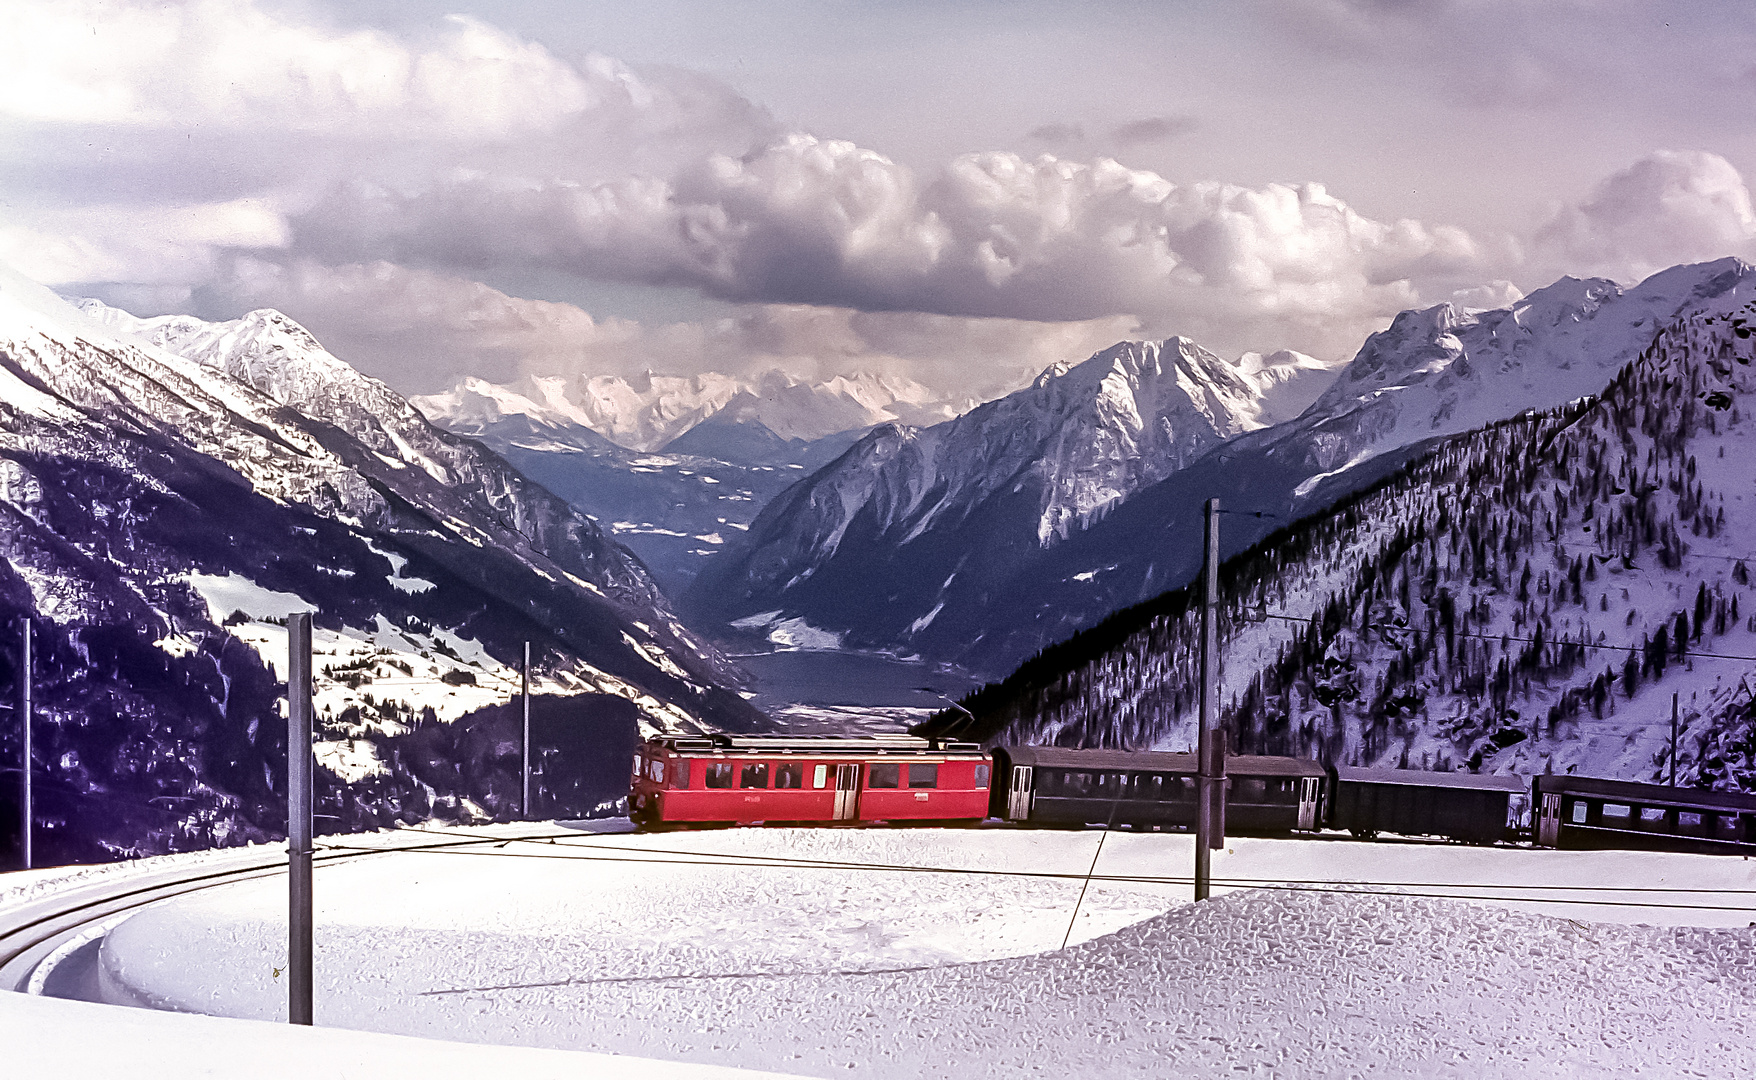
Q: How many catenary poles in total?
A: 5